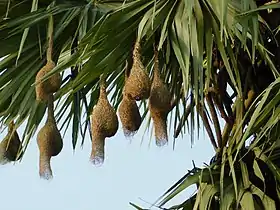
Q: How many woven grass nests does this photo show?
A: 7